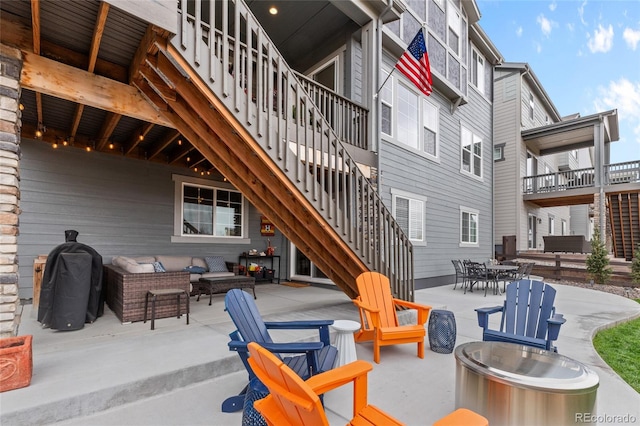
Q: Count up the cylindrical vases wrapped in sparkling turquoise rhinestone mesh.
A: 0